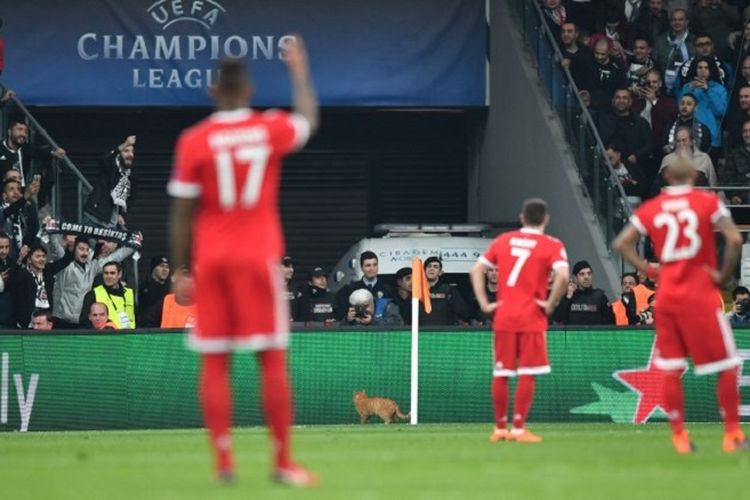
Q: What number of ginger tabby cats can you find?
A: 1